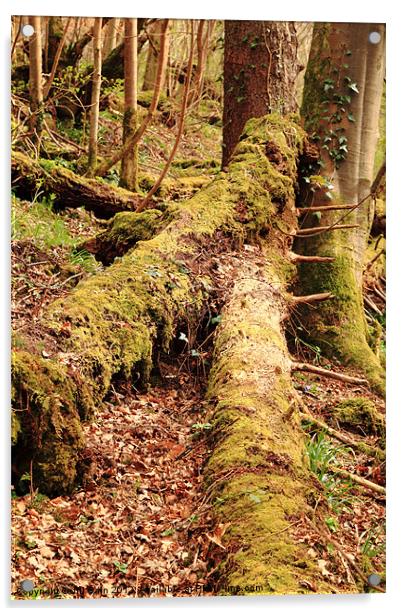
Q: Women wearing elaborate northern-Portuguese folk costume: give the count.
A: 0